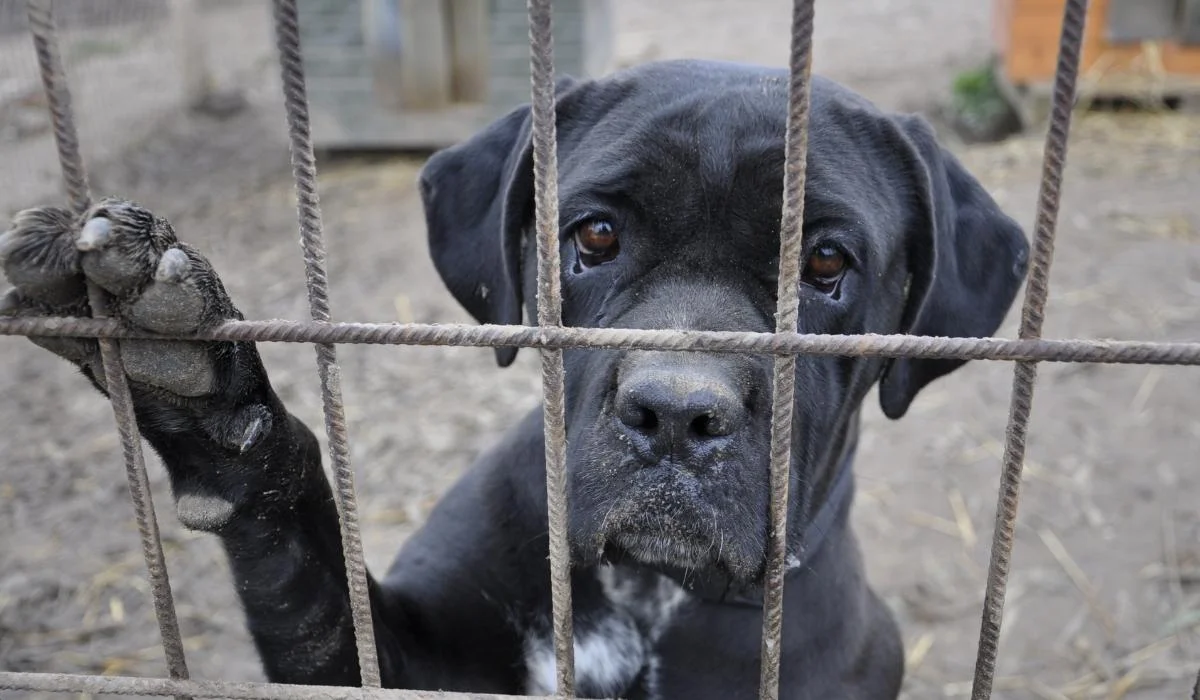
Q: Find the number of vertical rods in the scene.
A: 5